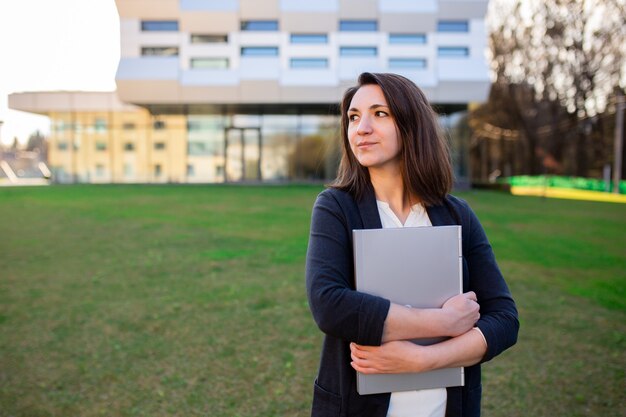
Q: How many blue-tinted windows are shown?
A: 11